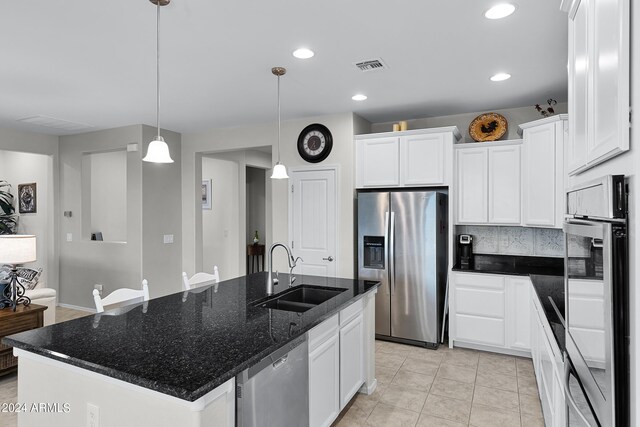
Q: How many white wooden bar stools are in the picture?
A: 2